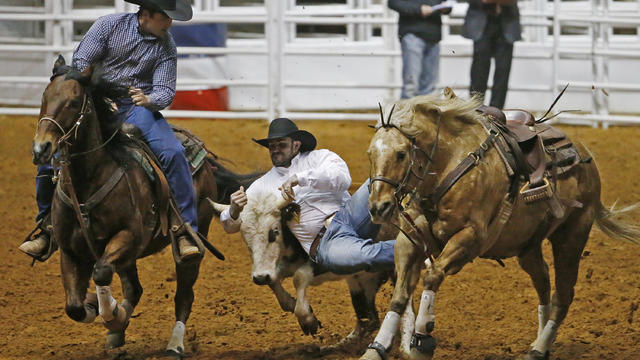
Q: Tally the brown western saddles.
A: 2